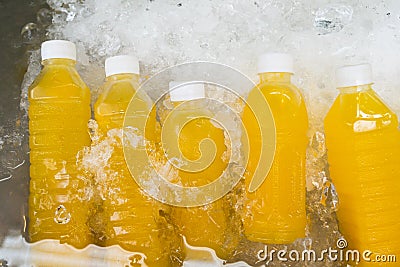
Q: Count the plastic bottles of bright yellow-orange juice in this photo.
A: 5